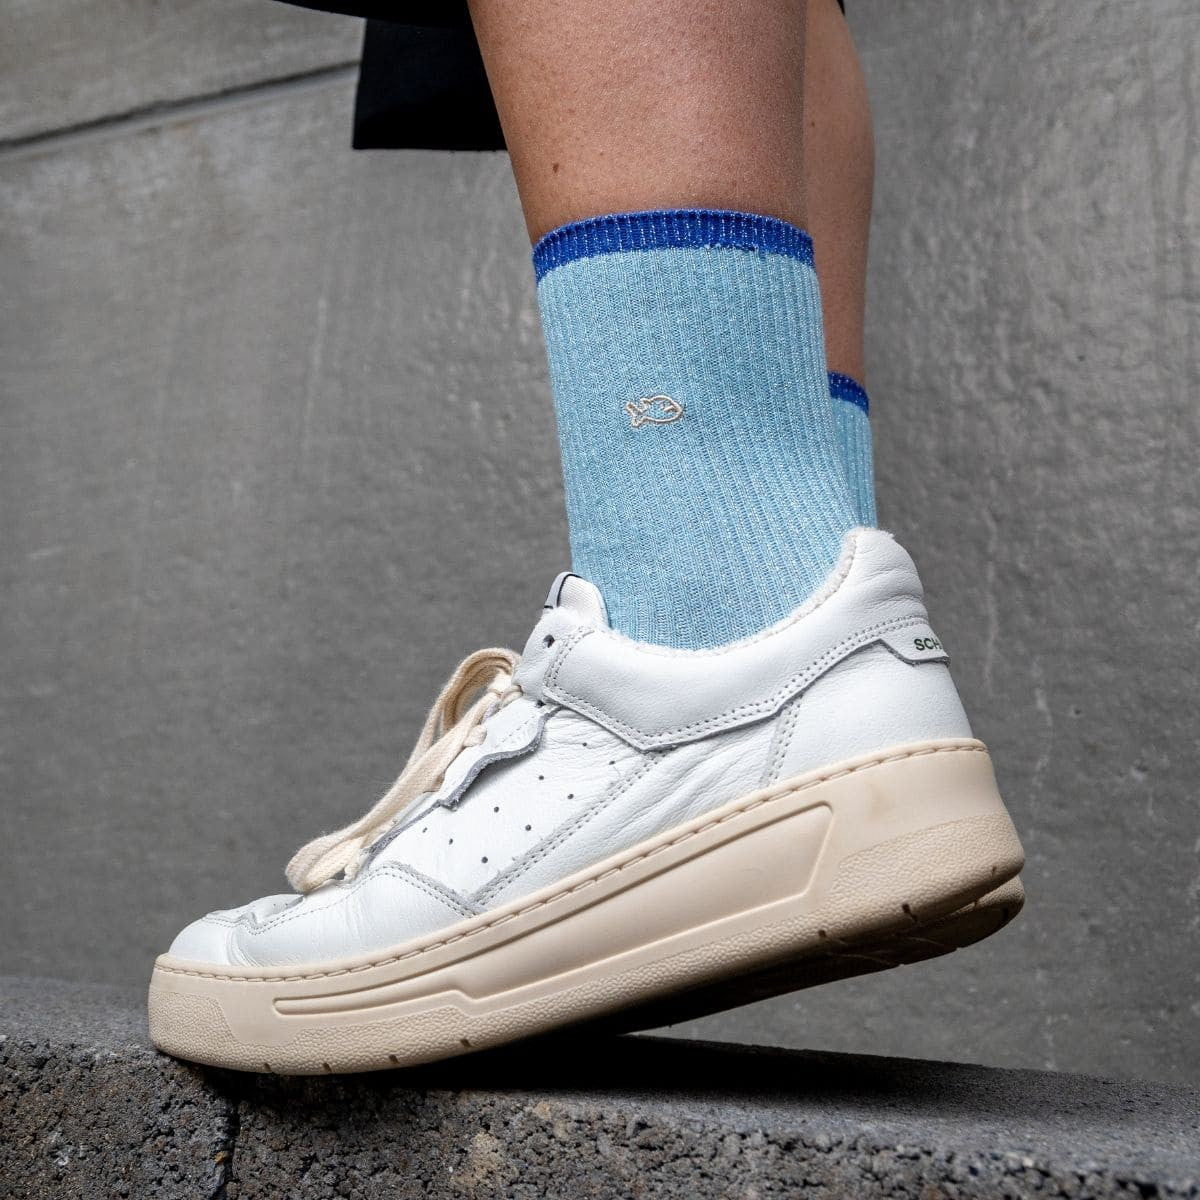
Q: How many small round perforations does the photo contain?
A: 9